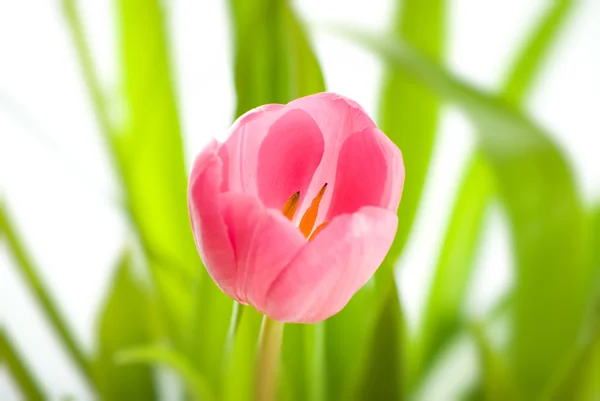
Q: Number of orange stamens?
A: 3